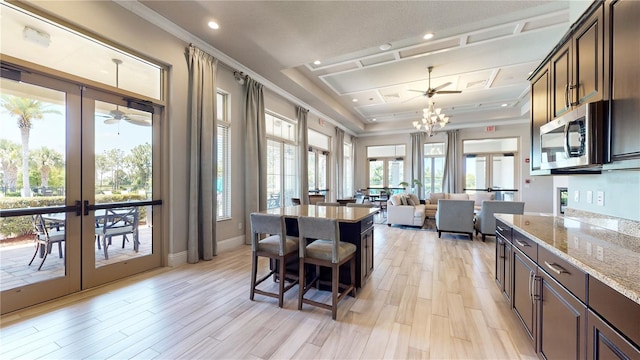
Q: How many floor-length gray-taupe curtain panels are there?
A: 7